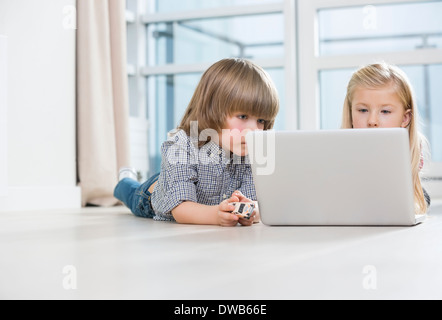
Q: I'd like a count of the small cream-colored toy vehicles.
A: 1